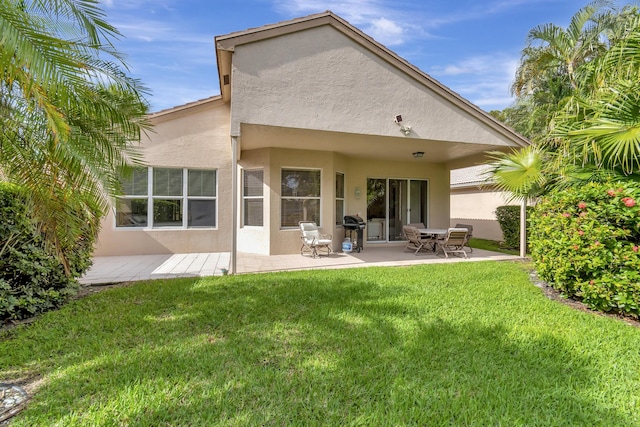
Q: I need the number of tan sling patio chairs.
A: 4